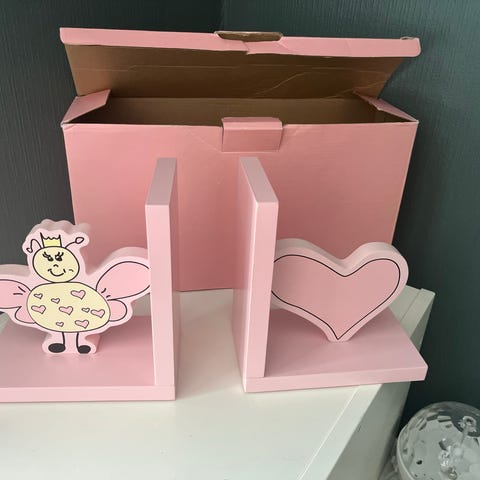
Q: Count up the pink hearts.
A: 10